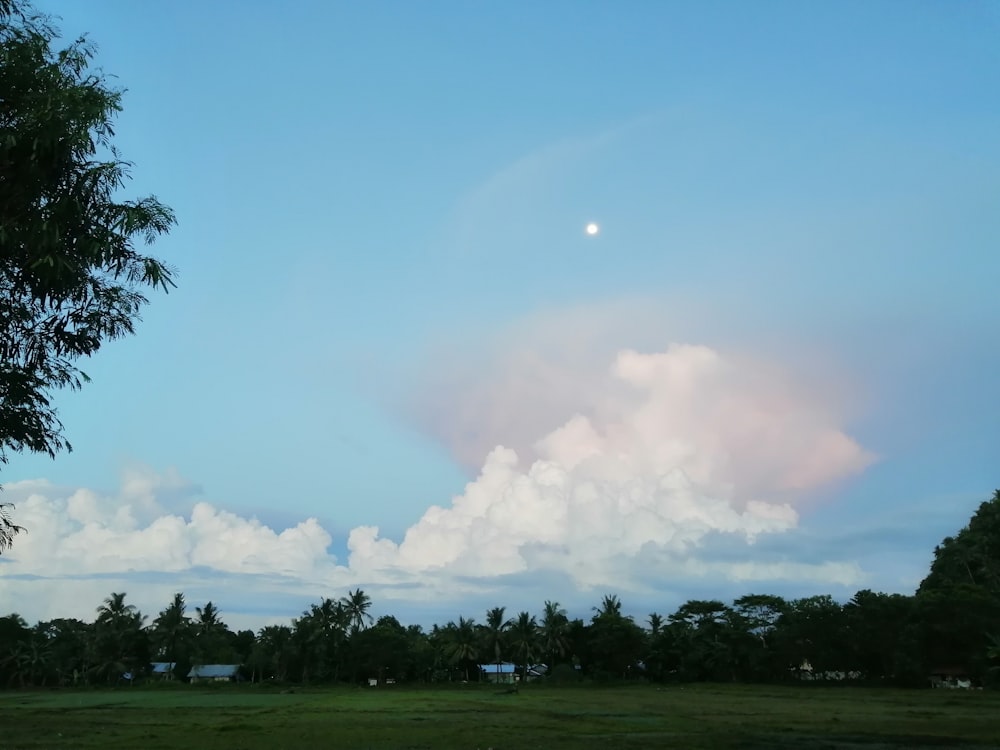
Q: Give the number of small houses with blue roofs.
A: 3